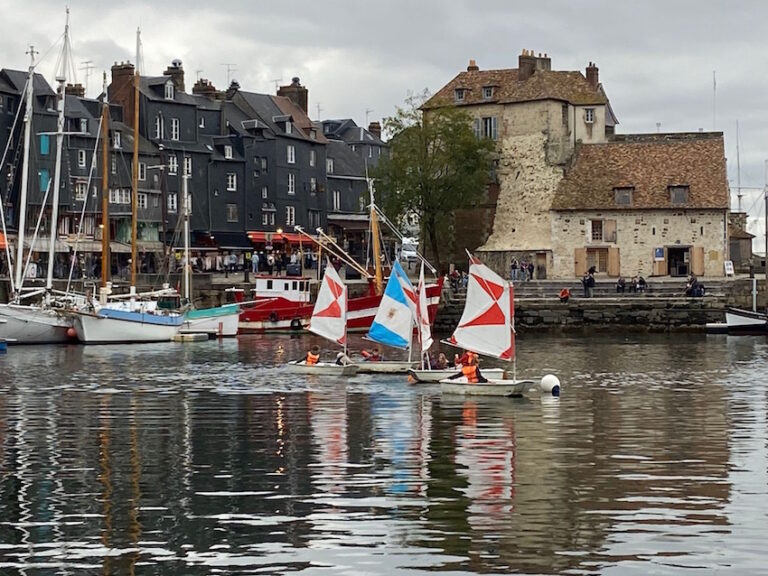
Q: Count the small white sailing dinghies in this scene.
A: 4